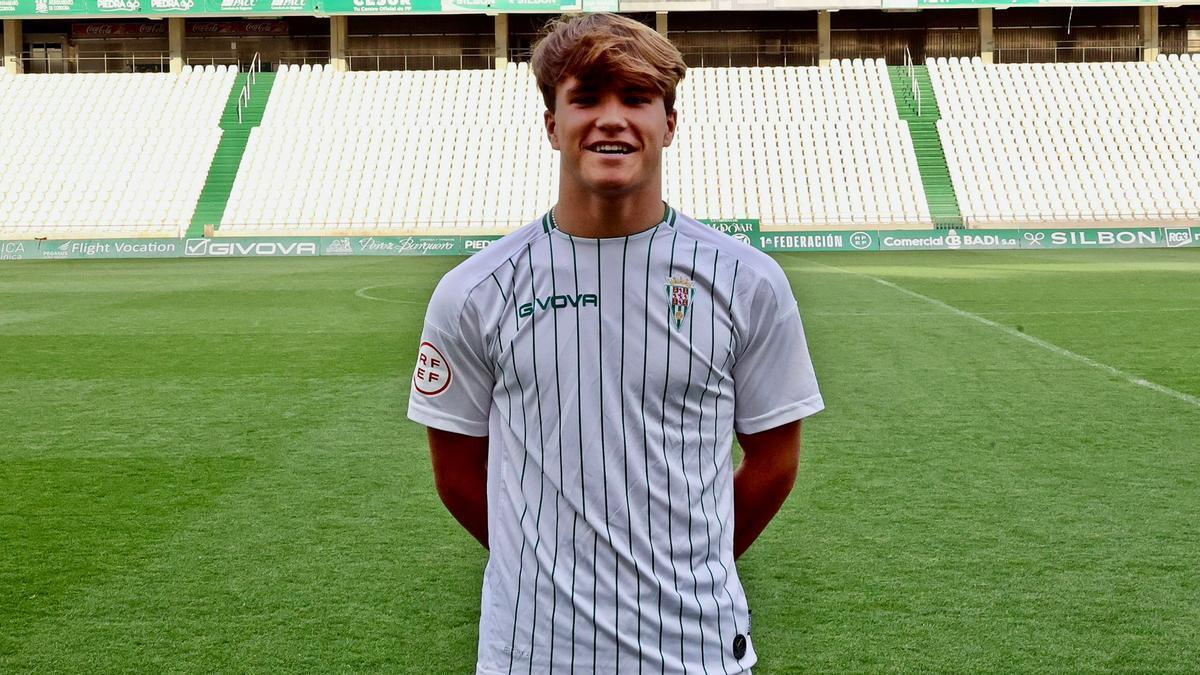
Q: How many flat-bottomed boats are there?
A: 0